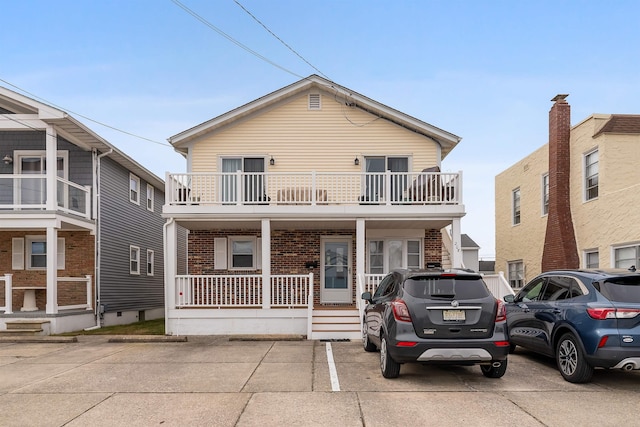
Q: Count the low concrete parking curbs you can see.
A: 3